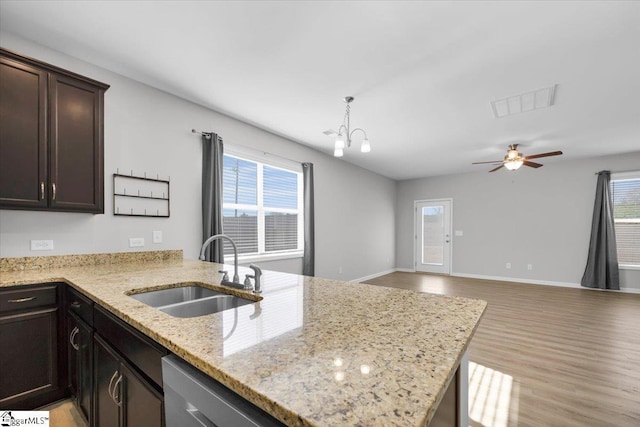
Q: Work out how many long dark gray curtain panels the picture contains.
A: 3